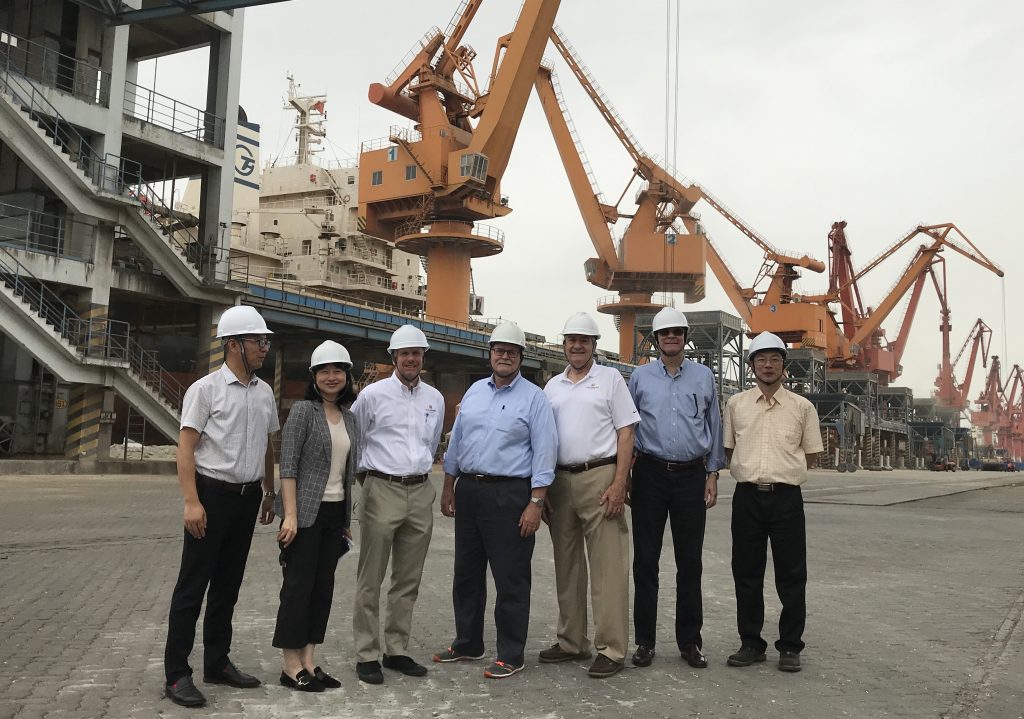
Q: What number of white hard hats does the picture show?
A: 7